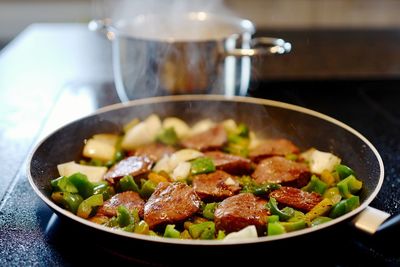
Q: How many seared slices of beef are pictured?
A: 11